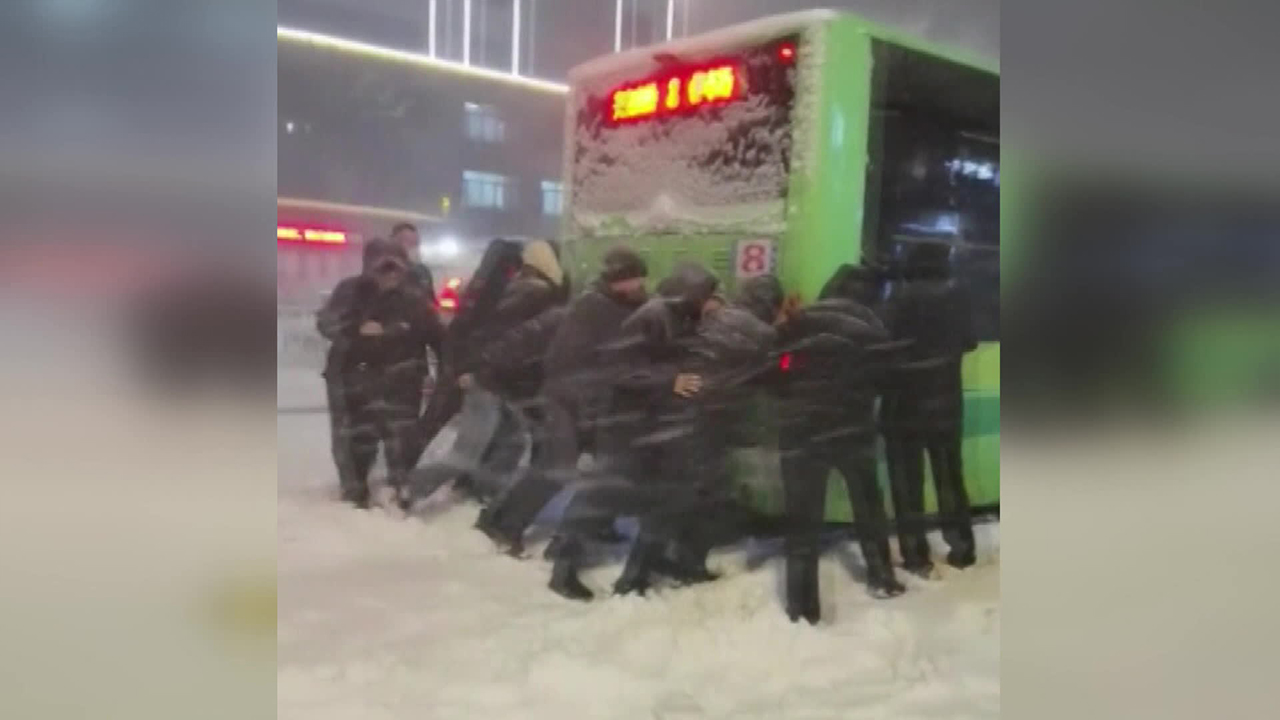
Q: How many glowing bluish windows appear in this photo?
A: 3